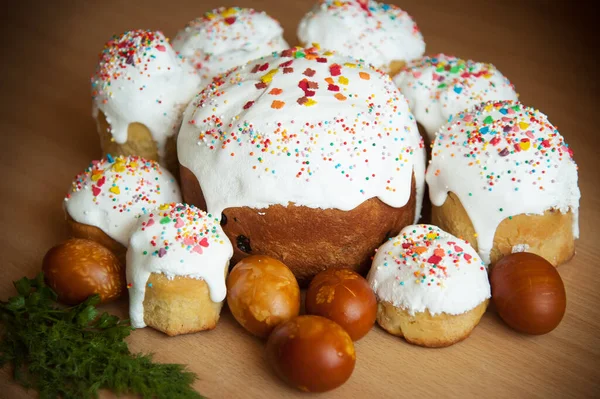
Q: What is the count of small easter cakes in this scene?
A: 8